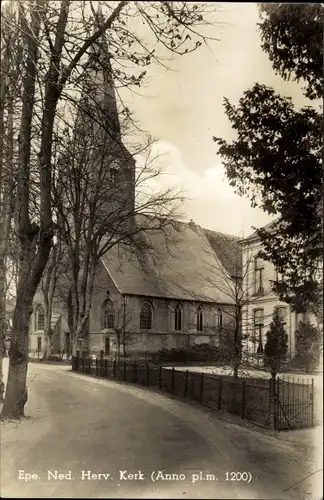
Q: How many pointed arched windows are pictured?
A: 6